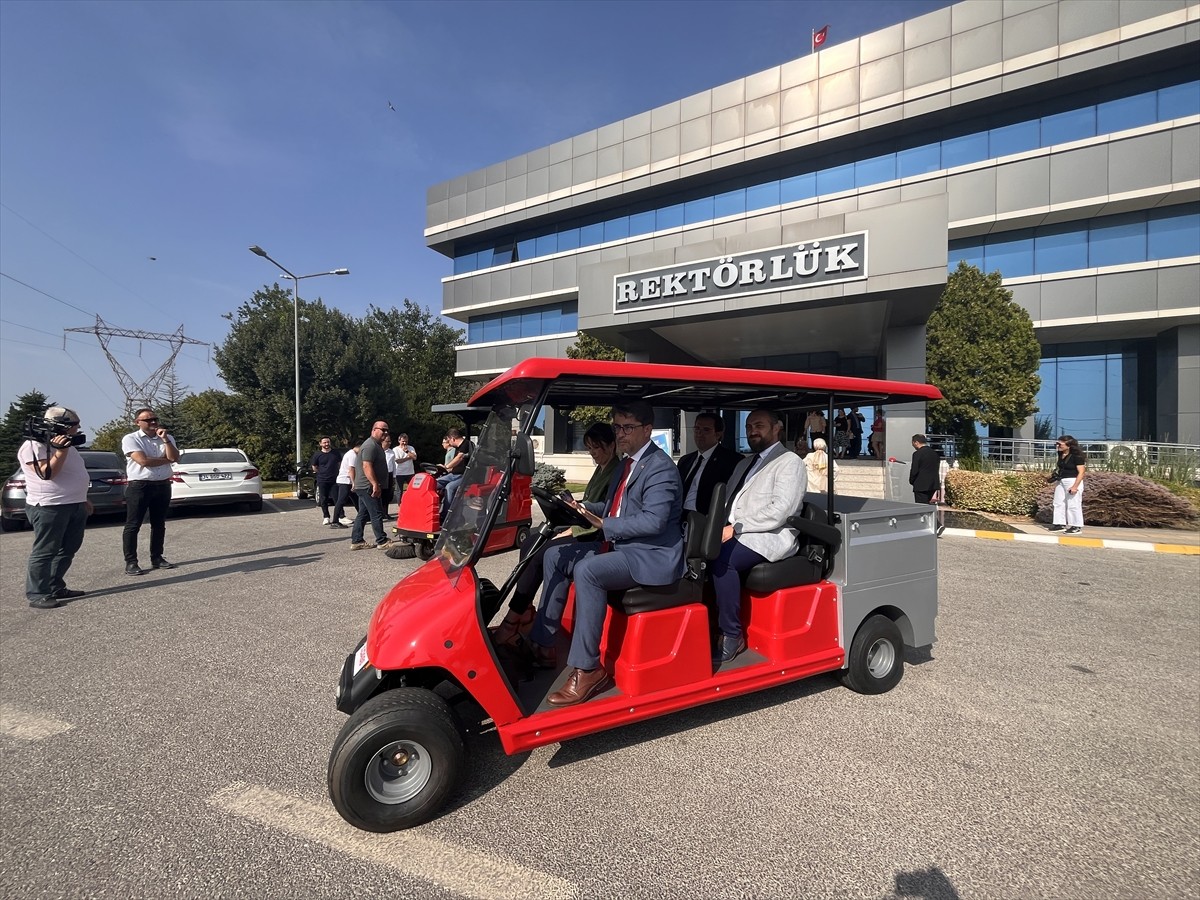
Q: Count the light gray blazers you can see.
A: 1